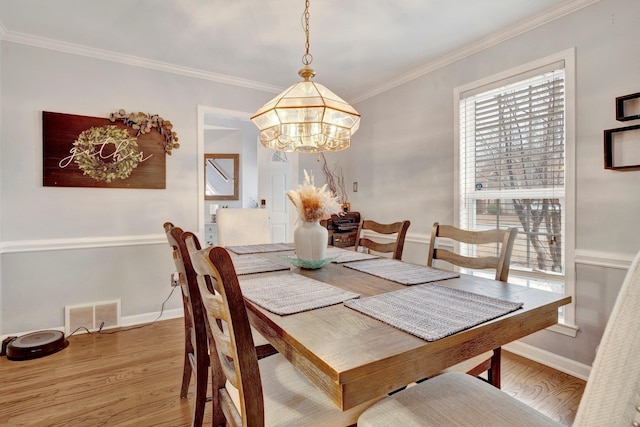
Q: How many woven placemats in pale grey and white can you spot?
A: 6